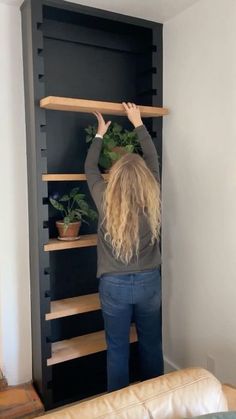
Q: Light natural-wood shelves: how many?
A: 5